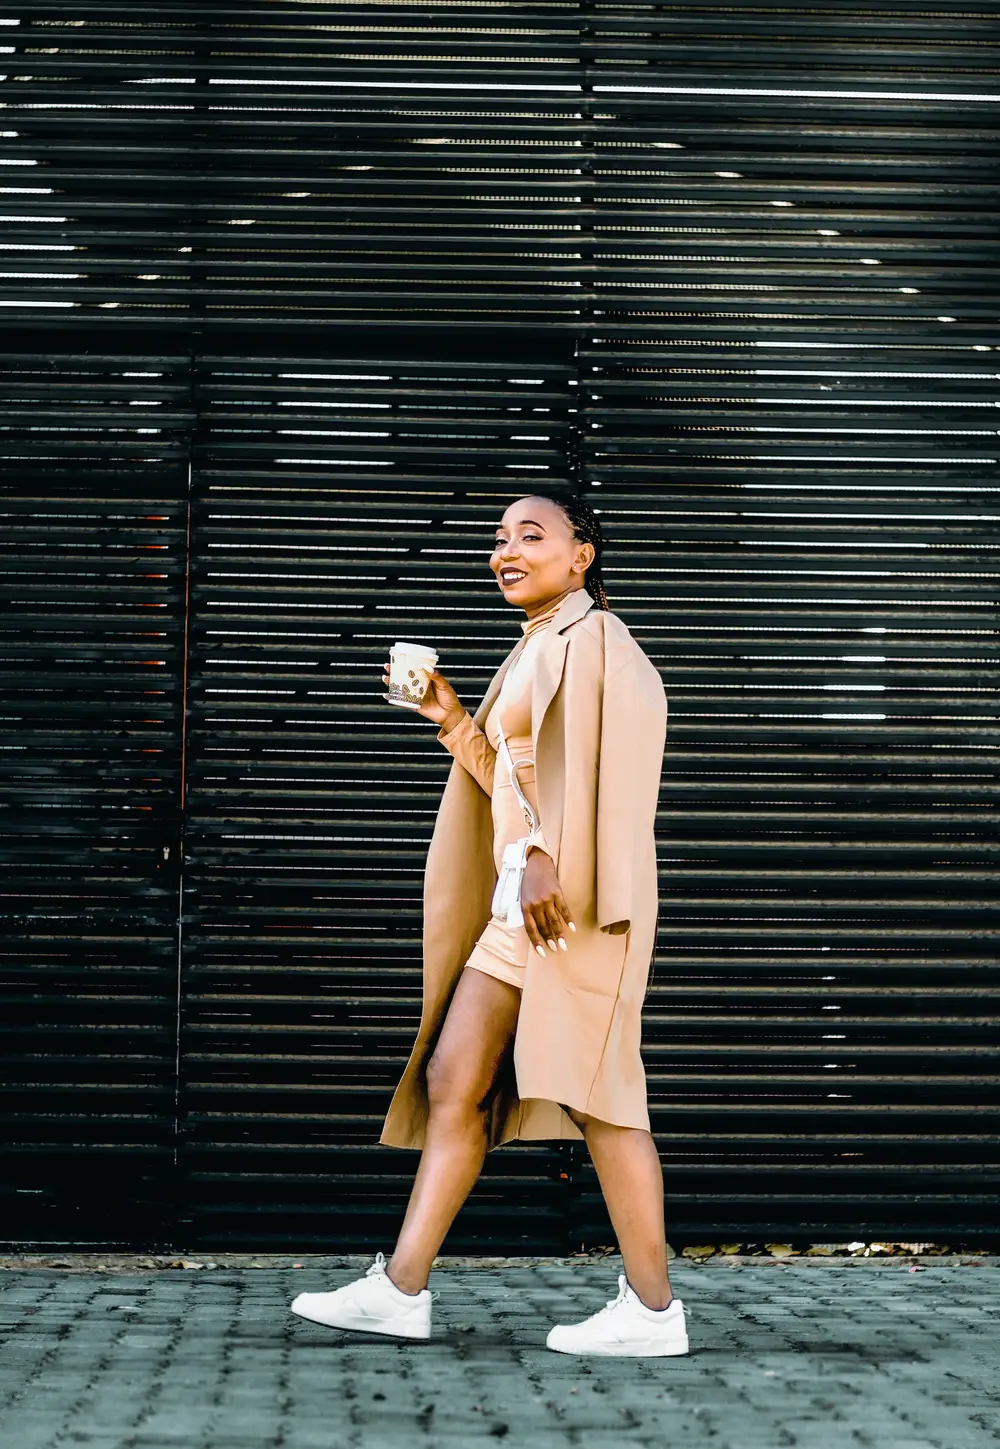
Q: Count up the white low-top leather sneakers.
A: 2